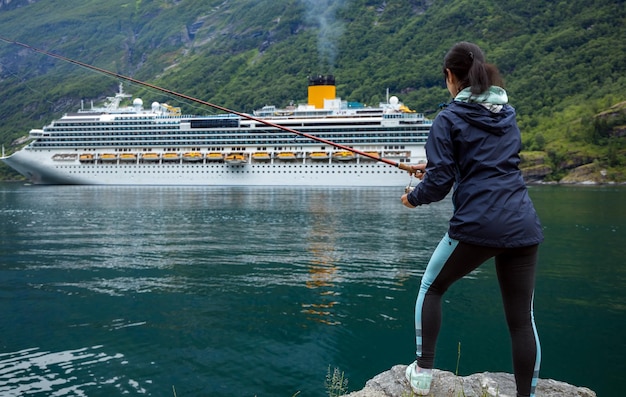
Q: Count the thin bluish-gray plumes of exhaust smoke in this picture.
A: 1